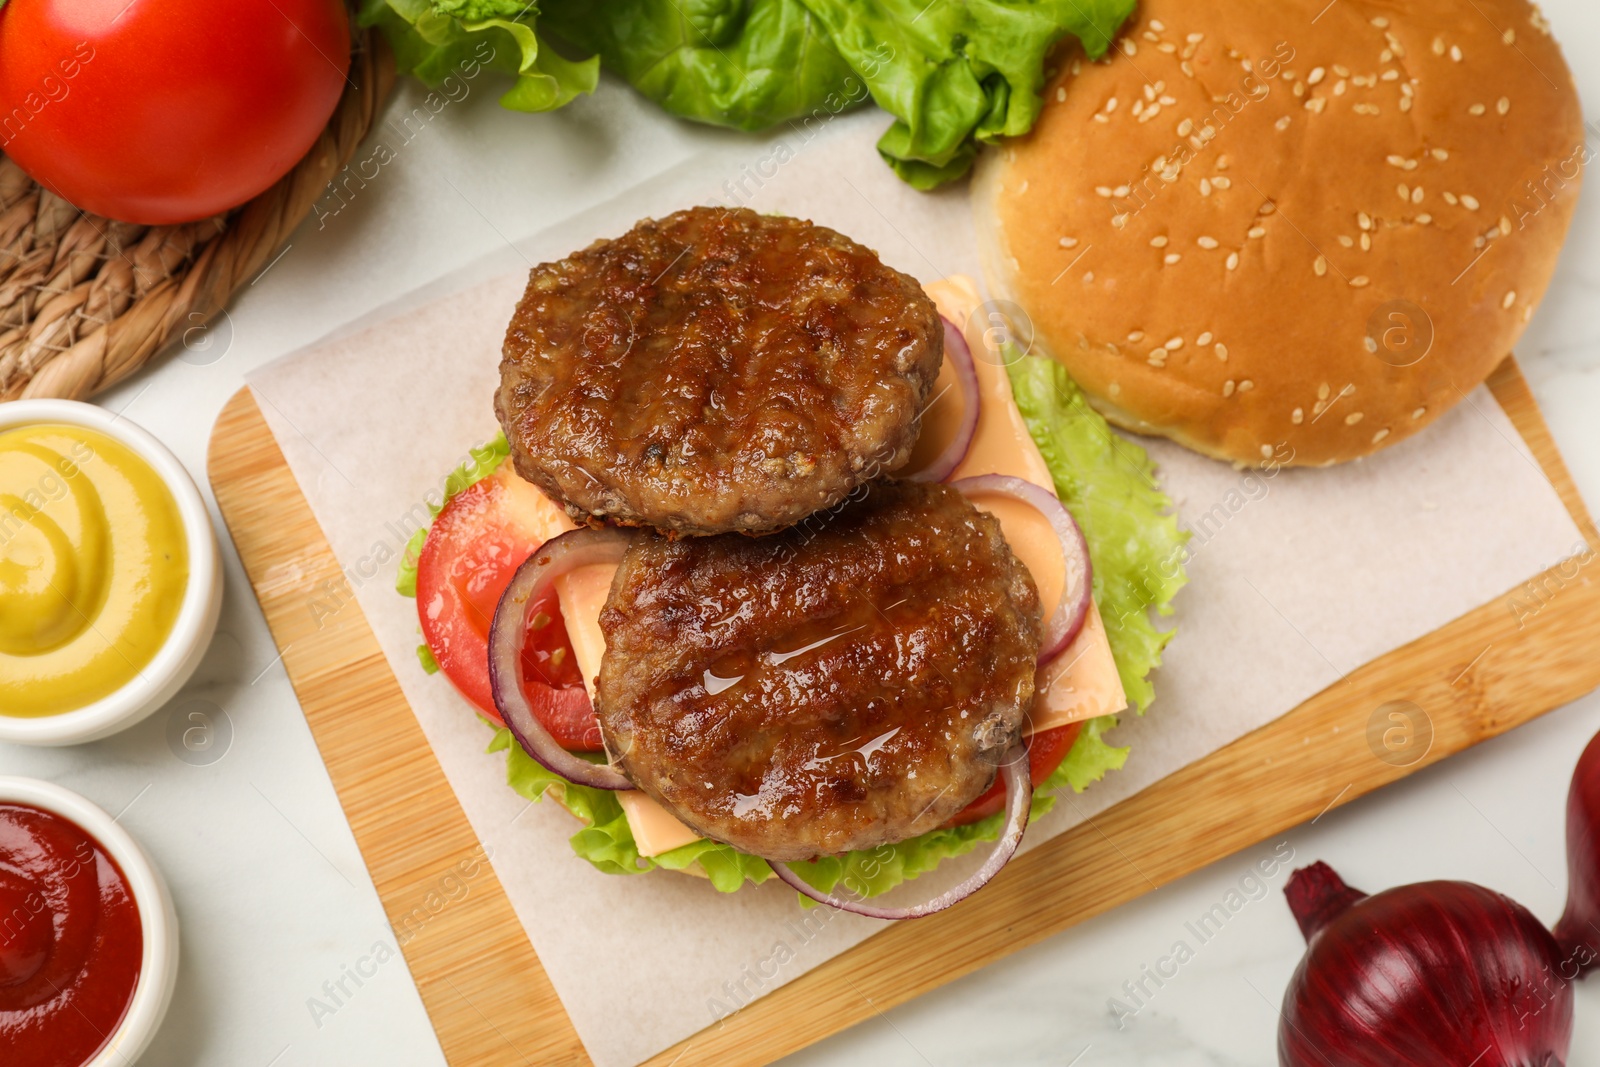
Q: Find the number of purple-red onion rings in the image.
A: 4